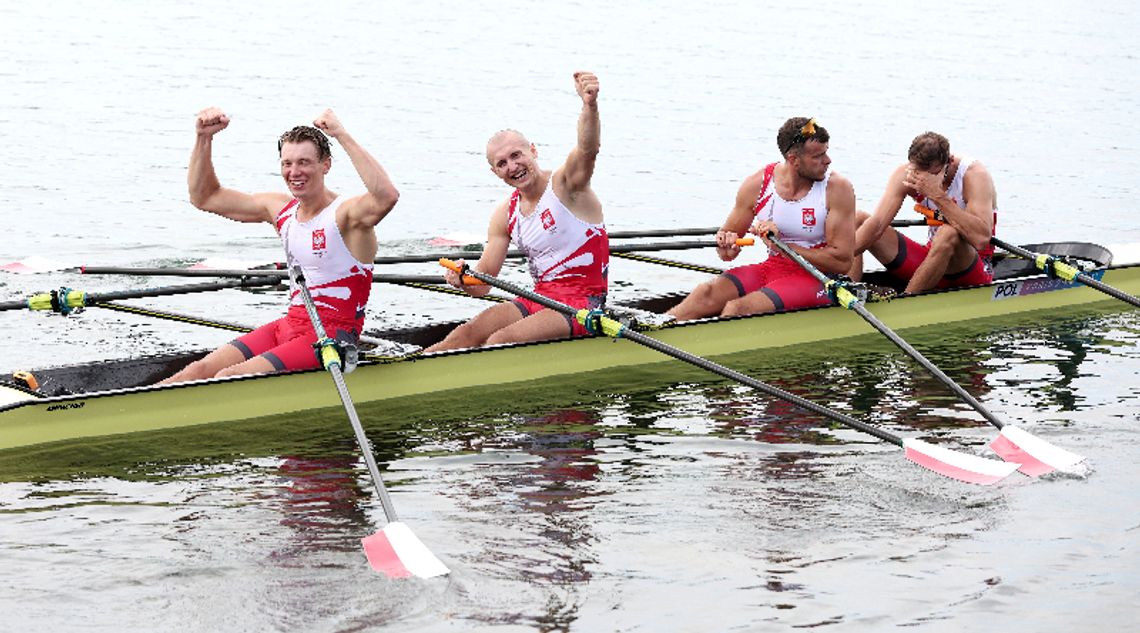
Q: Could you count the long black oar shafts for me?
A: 8